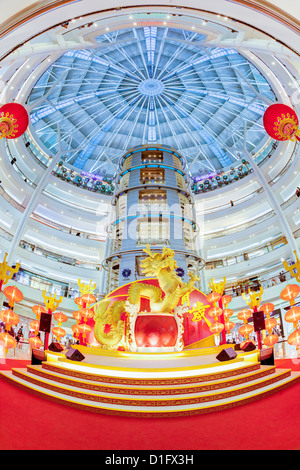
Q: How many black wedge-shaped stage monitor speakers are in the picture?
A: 4